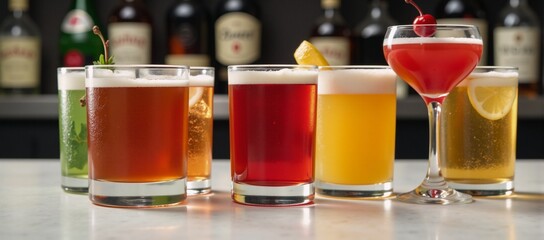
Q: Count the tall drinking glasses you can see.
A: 6